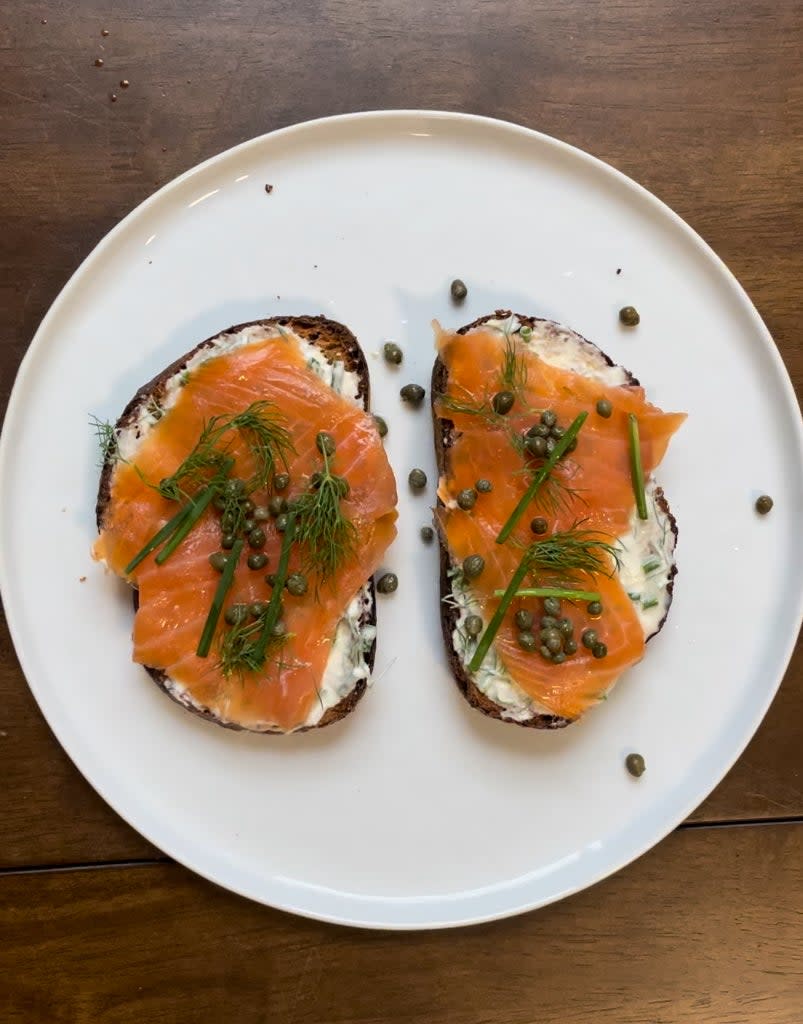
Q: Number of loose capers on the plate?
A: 10